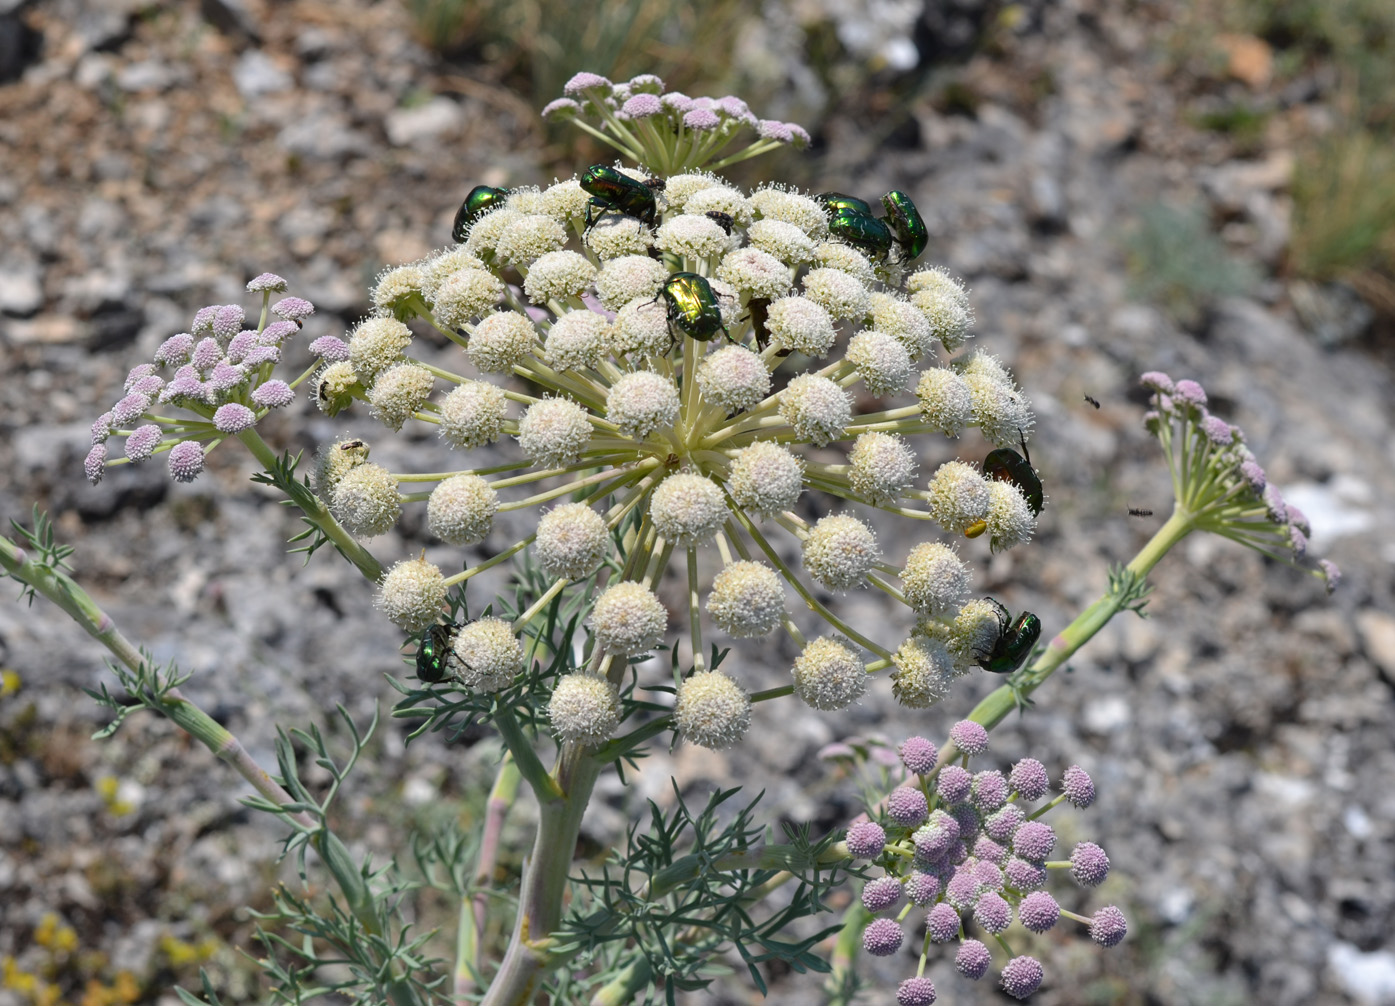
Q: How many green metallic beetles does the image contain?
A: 9